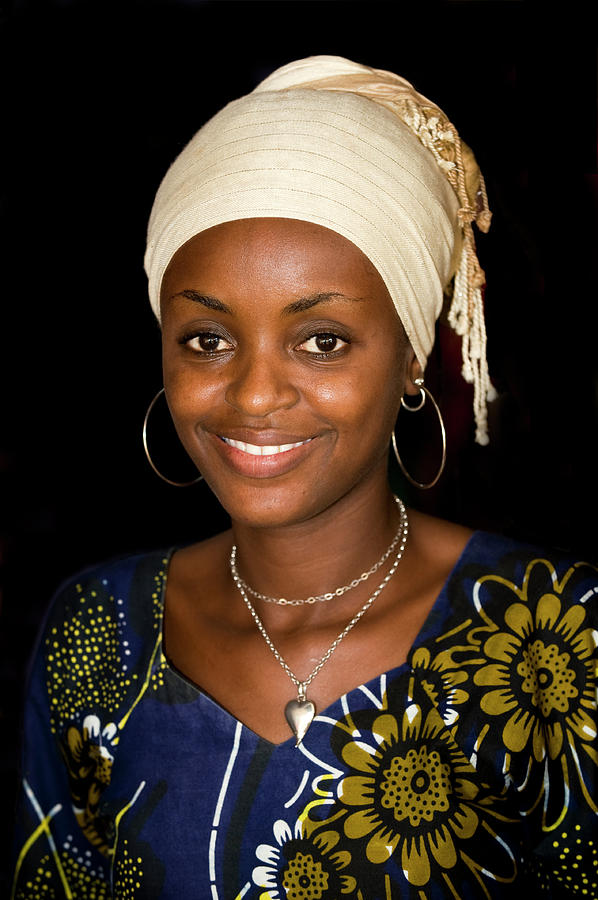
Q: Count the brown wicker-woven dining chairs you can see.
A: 0